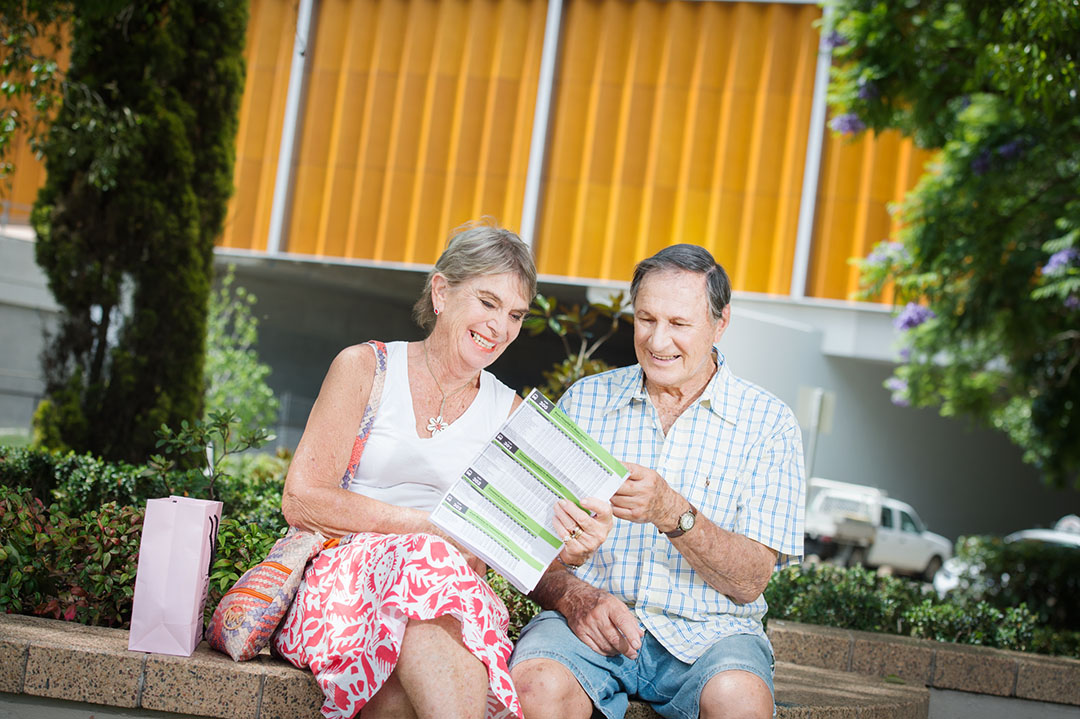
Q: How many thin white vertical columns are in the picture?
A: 3